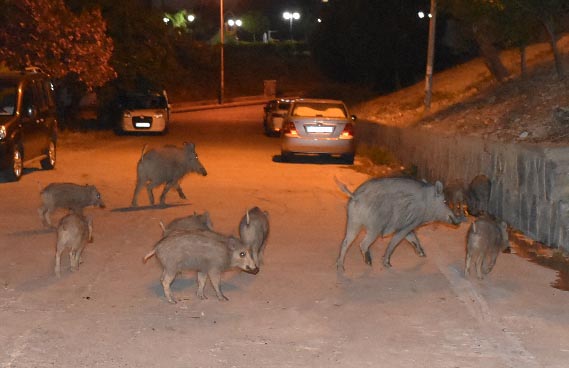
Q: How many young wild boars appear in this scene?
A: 8